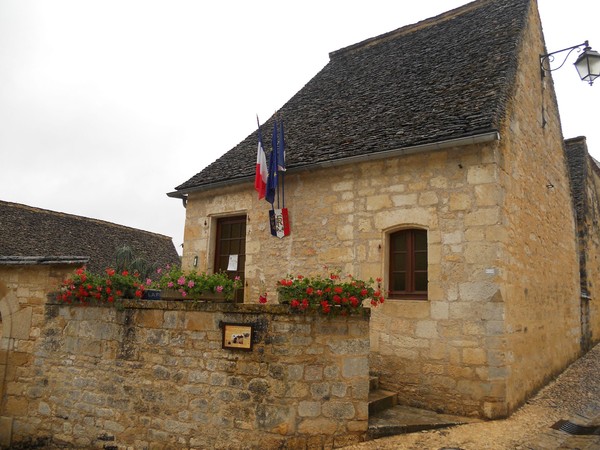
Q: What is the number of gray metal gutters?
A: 1